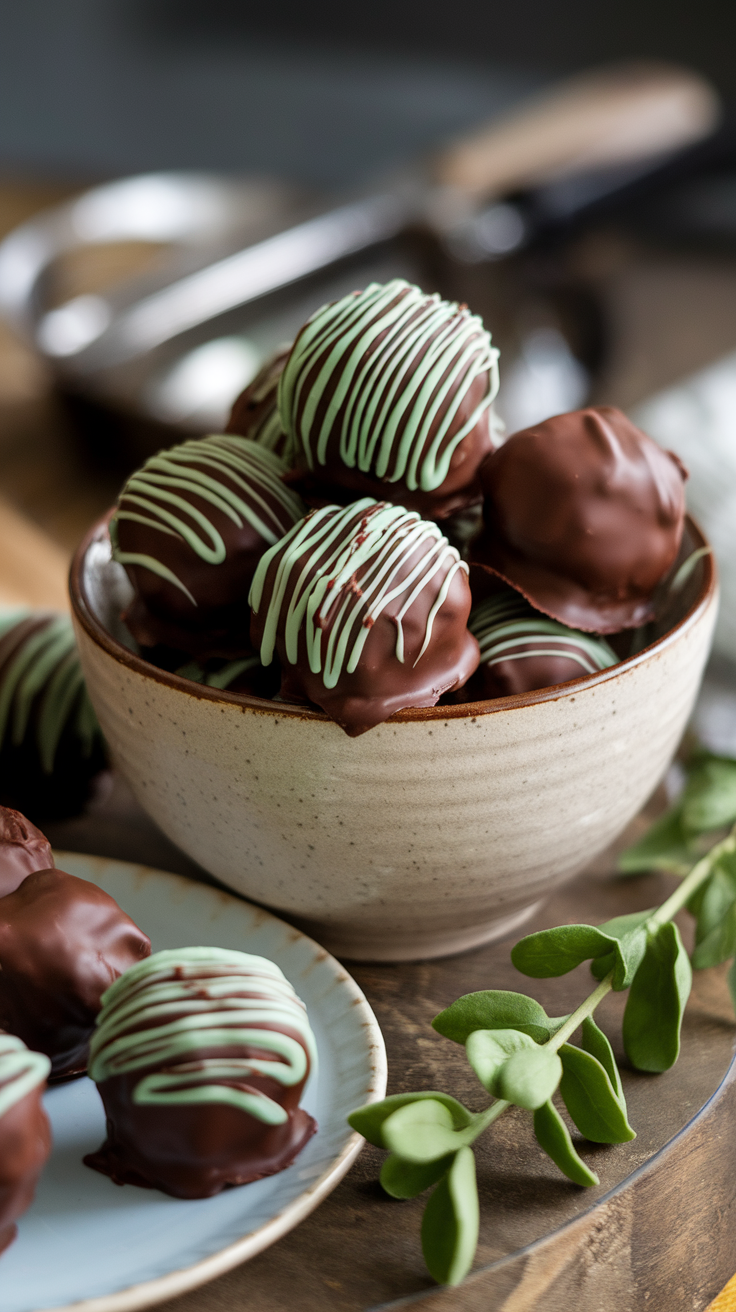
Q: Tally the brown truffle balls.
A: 3